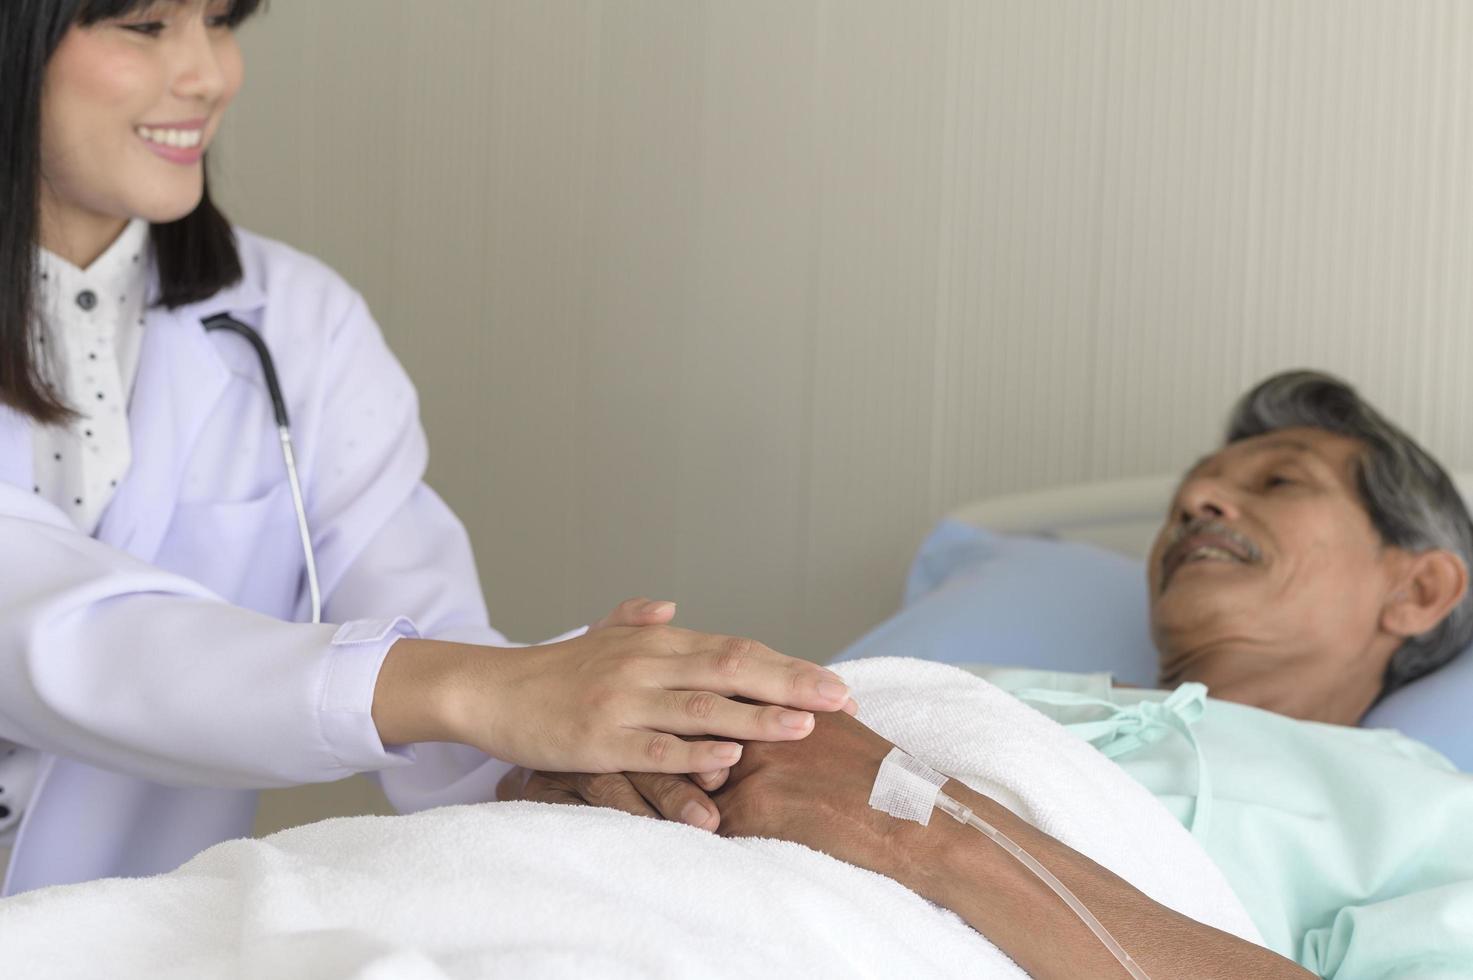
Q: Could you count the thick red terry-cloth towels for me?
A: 0